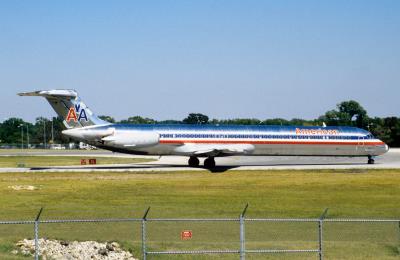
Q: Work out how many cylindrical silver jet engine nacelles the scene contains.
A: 1